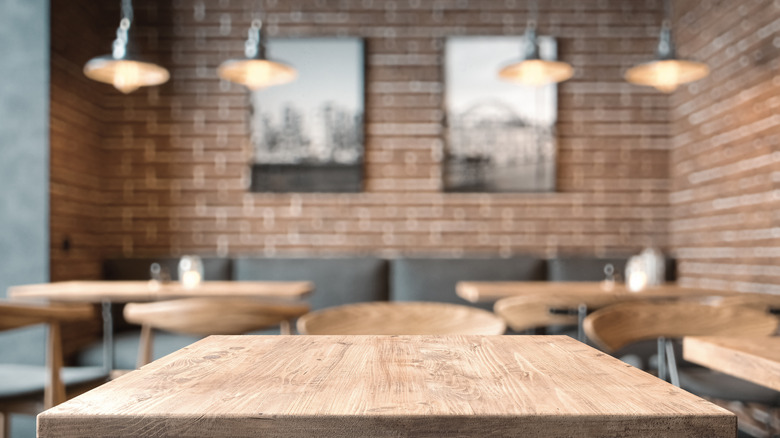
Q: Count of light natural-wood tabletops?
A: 4